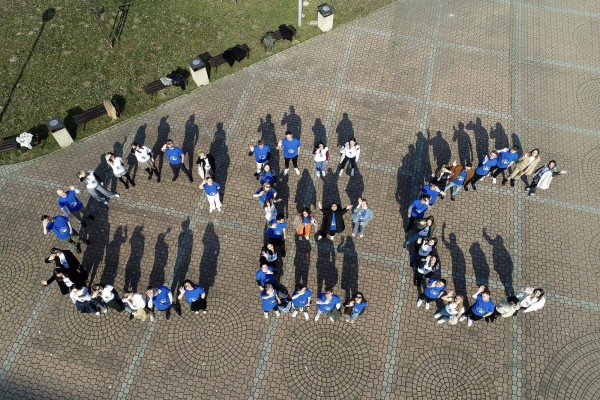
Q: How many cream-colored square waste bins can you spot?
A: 3